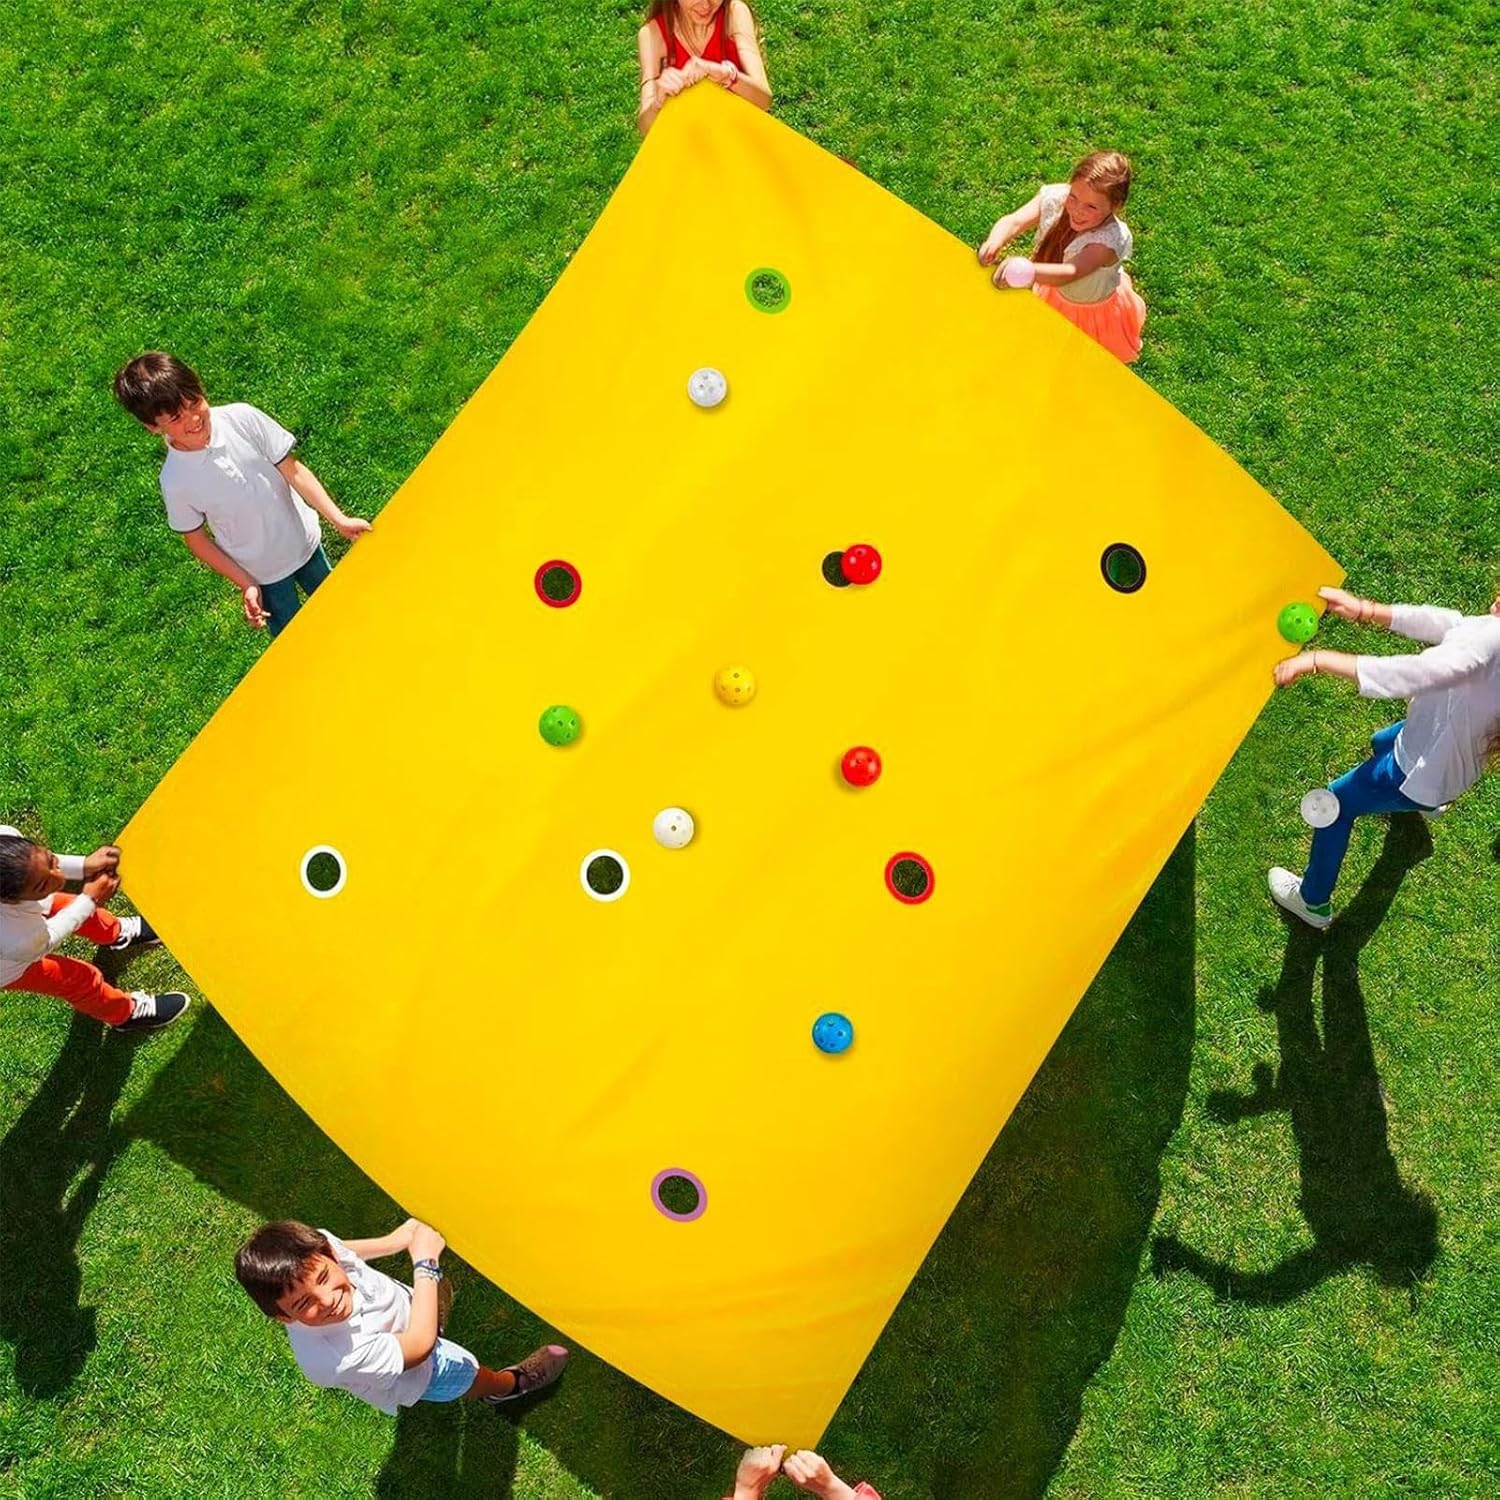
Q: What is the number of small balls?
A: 10